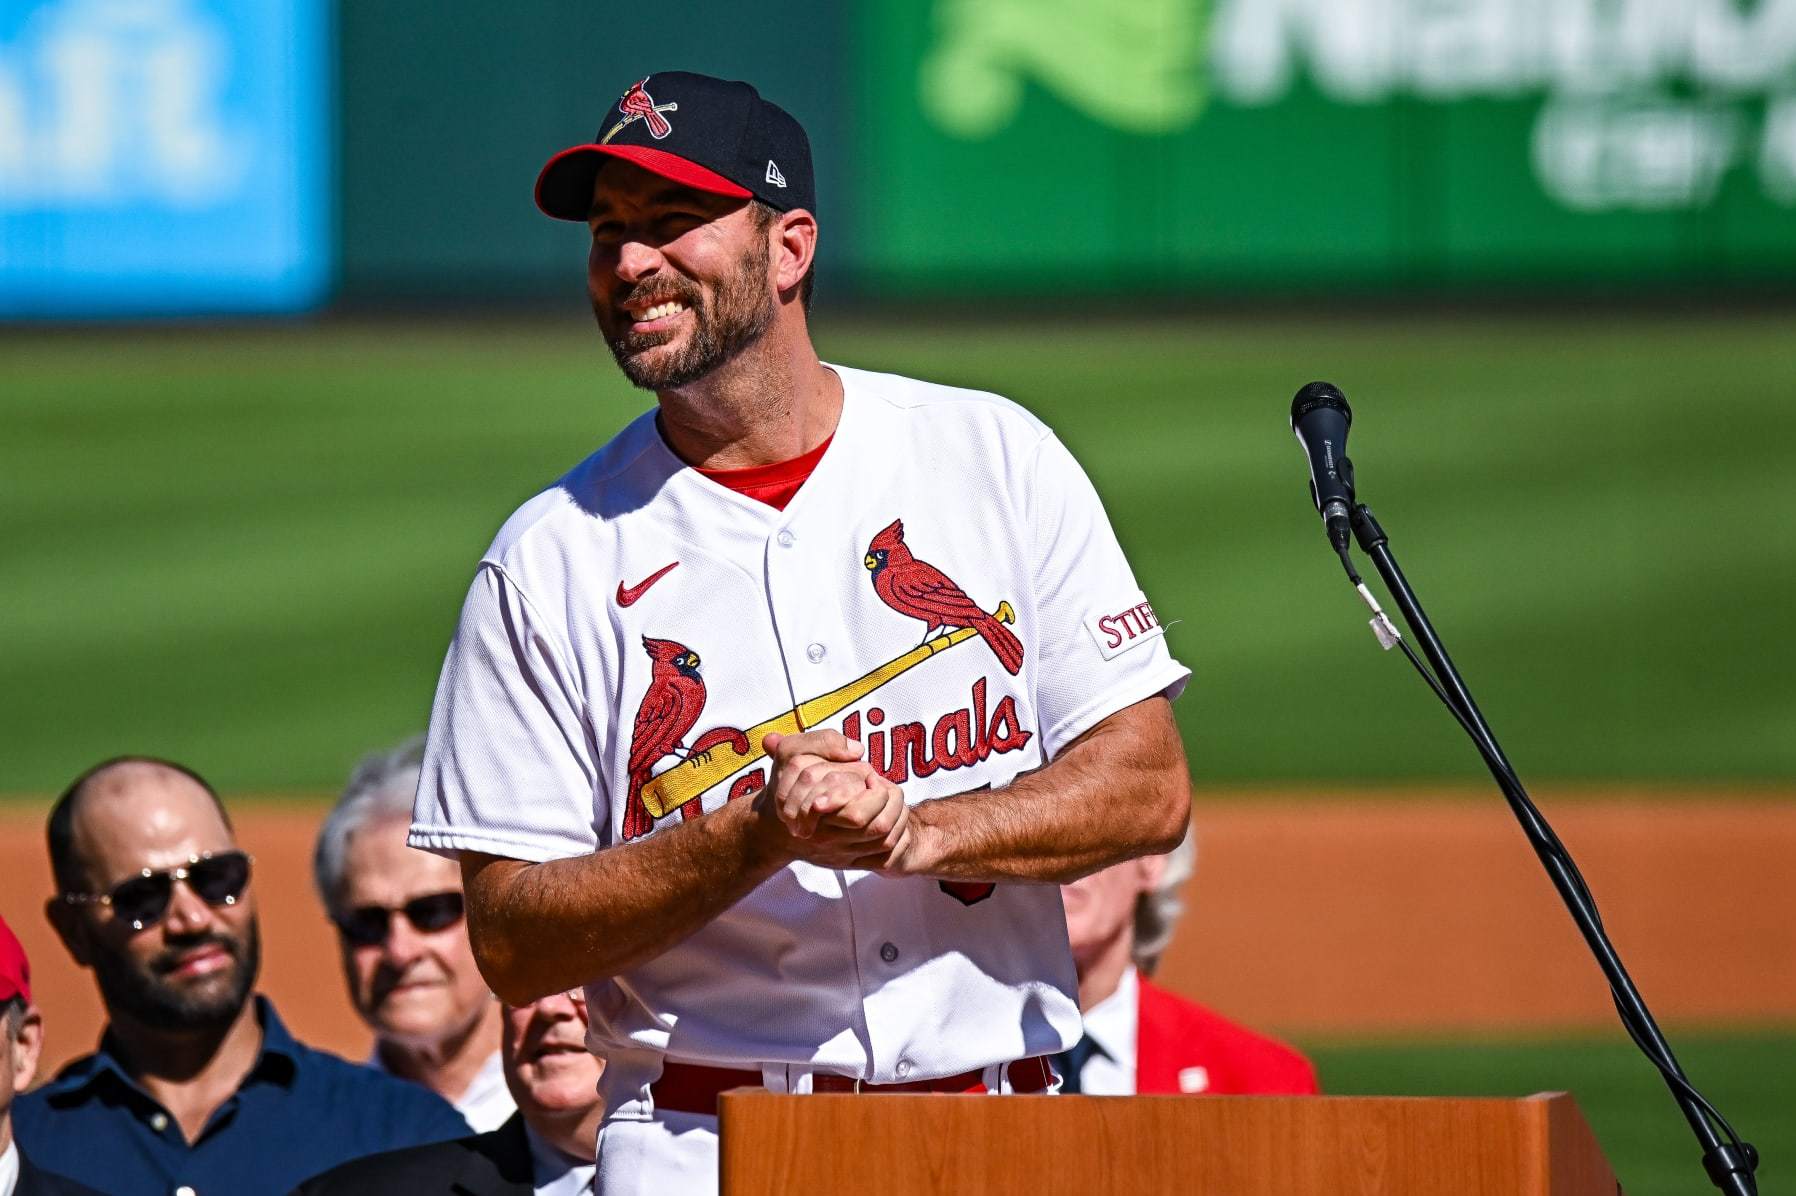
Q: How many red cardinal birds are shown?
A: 3